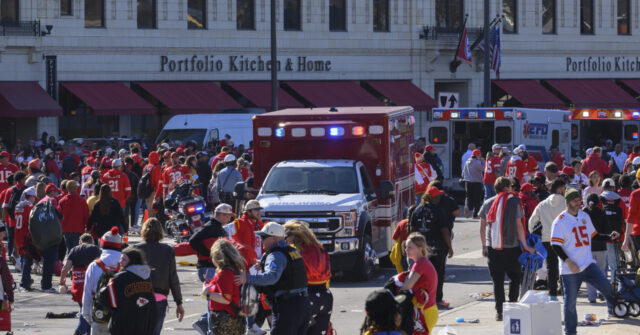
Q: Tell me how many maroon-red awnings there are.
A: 9